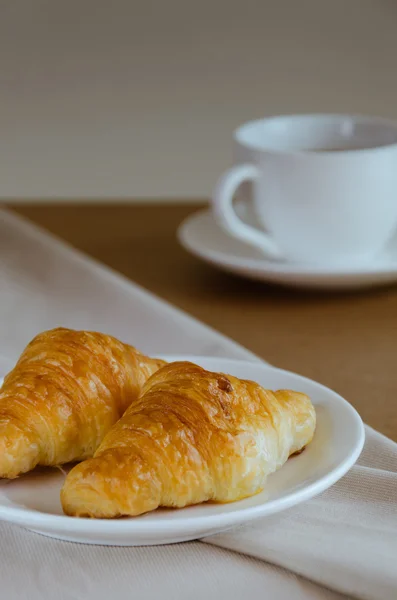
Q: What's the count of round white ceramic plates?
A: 2